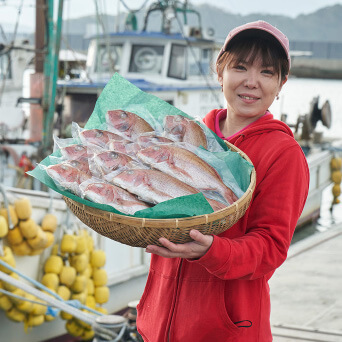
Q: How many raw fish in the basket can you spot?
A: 12